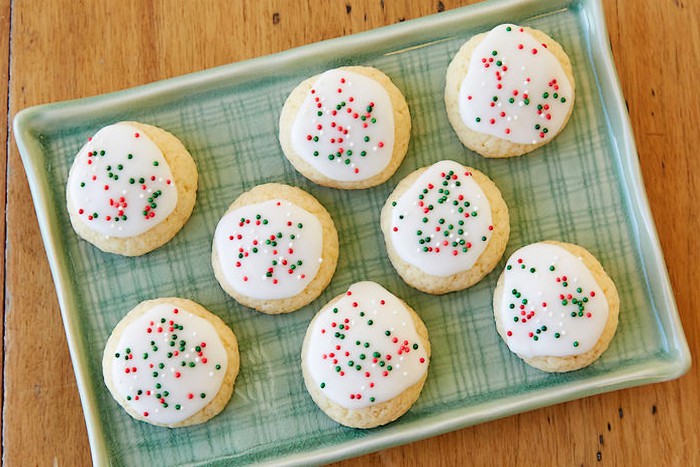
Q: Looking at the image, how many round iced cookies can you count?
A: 8